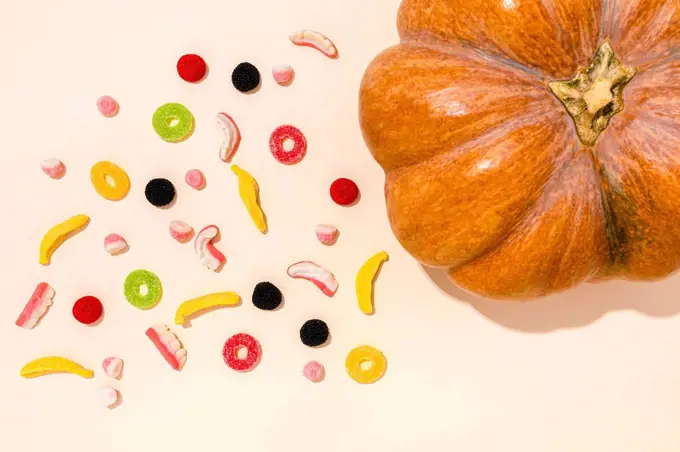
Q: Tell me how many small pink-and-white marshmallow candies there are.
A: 10